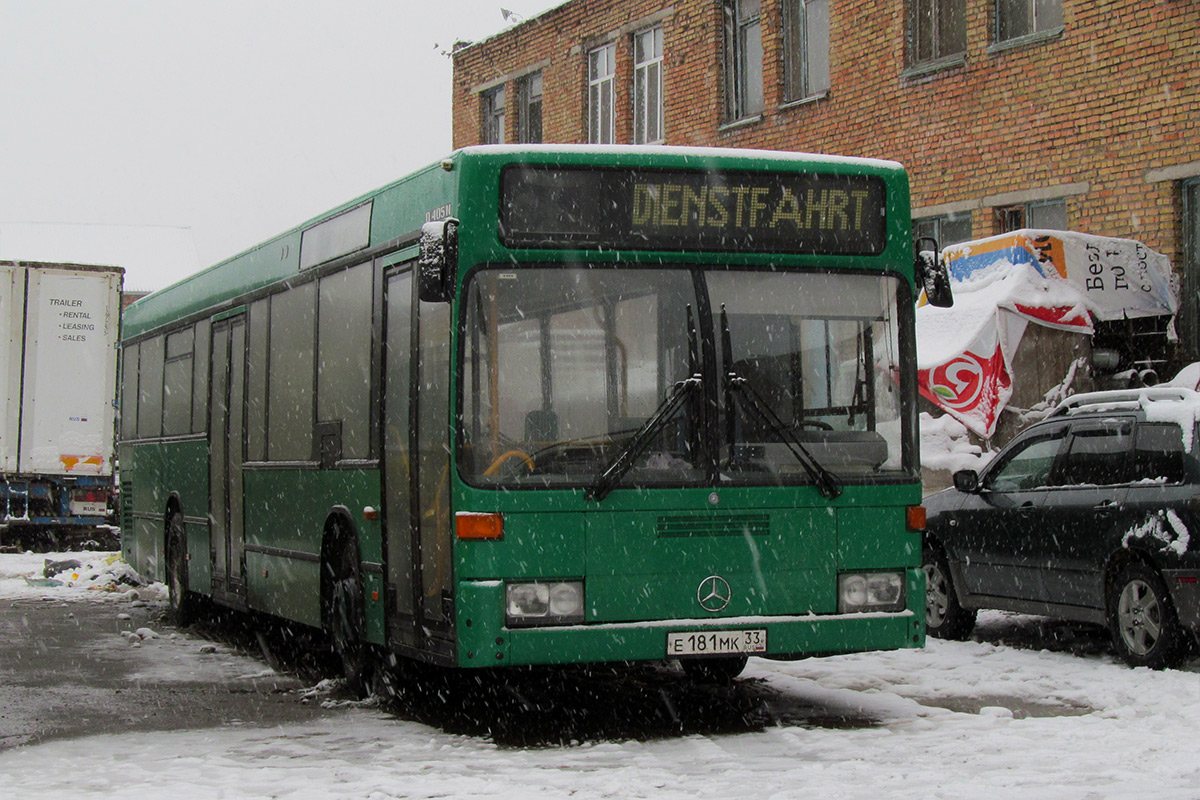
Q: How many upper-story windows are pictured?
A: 8